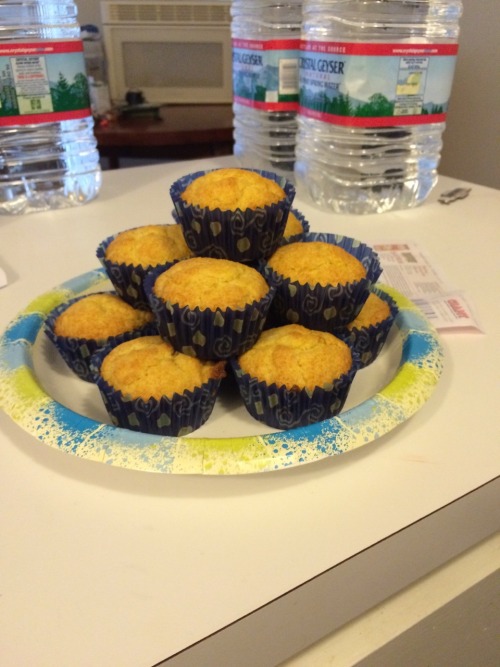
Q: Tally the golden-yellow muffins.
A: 9